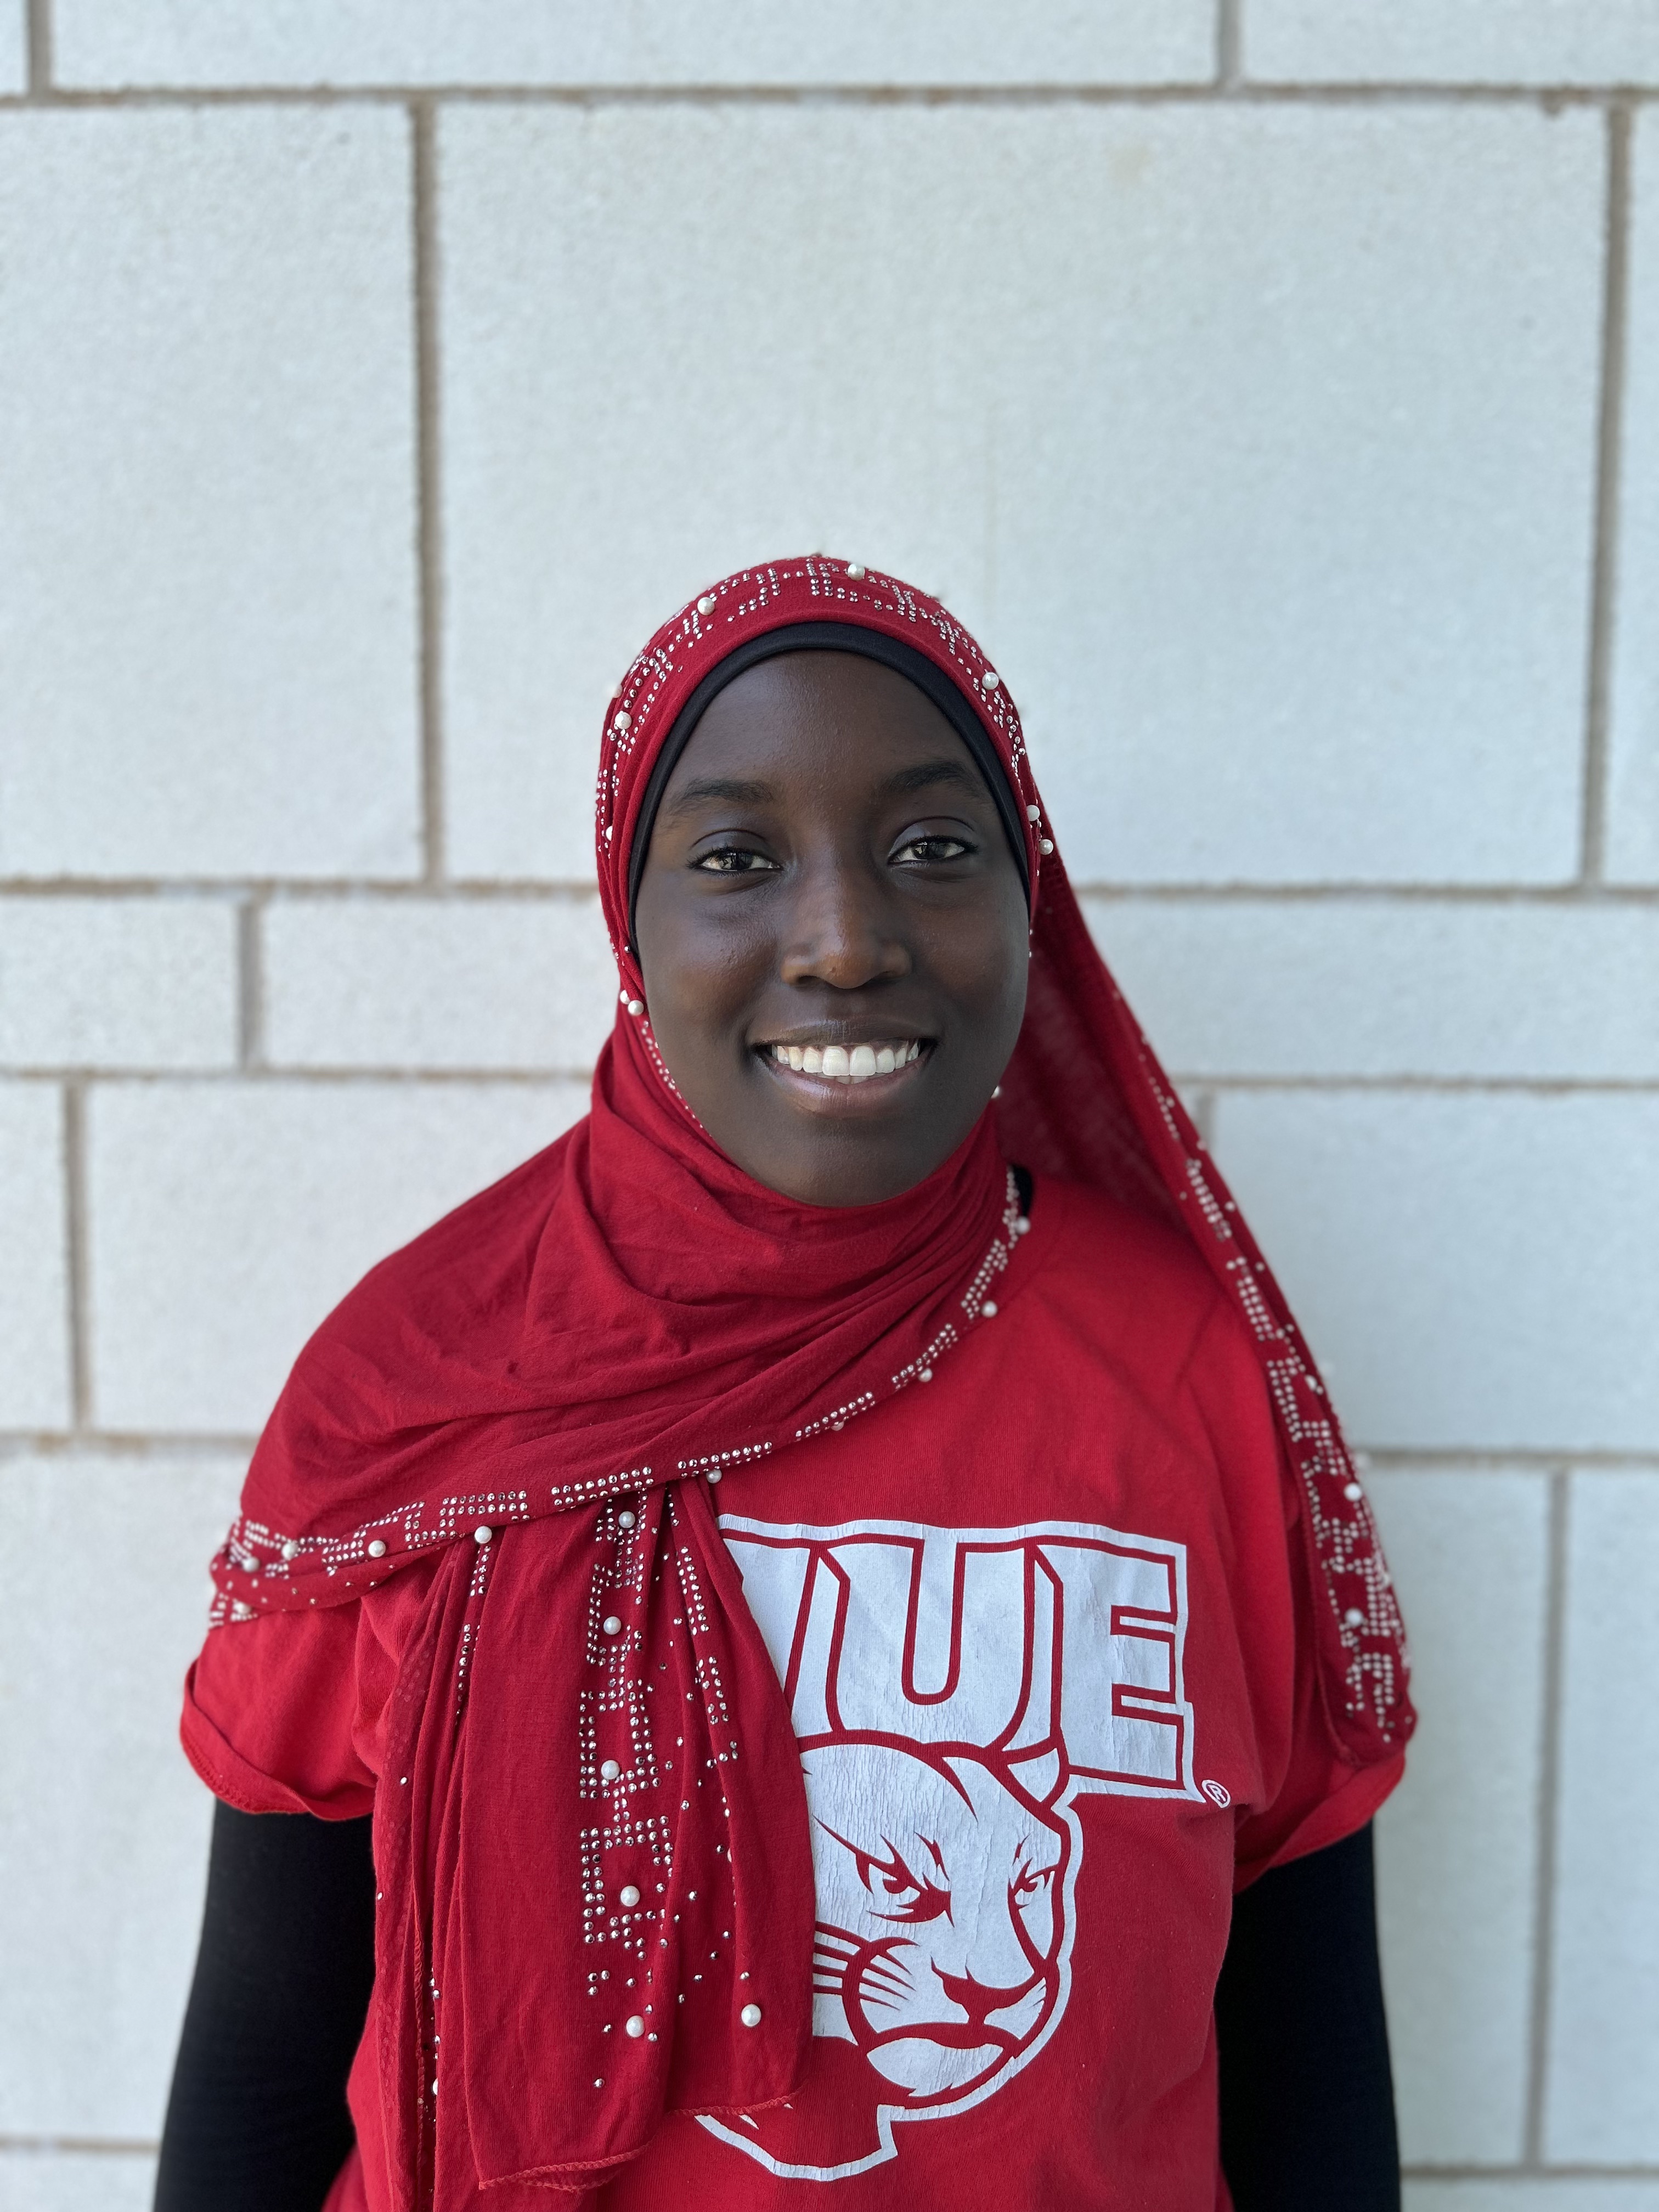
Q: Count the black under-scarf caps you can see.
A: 1